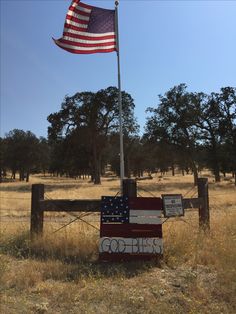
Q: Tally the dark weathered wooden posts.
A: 3